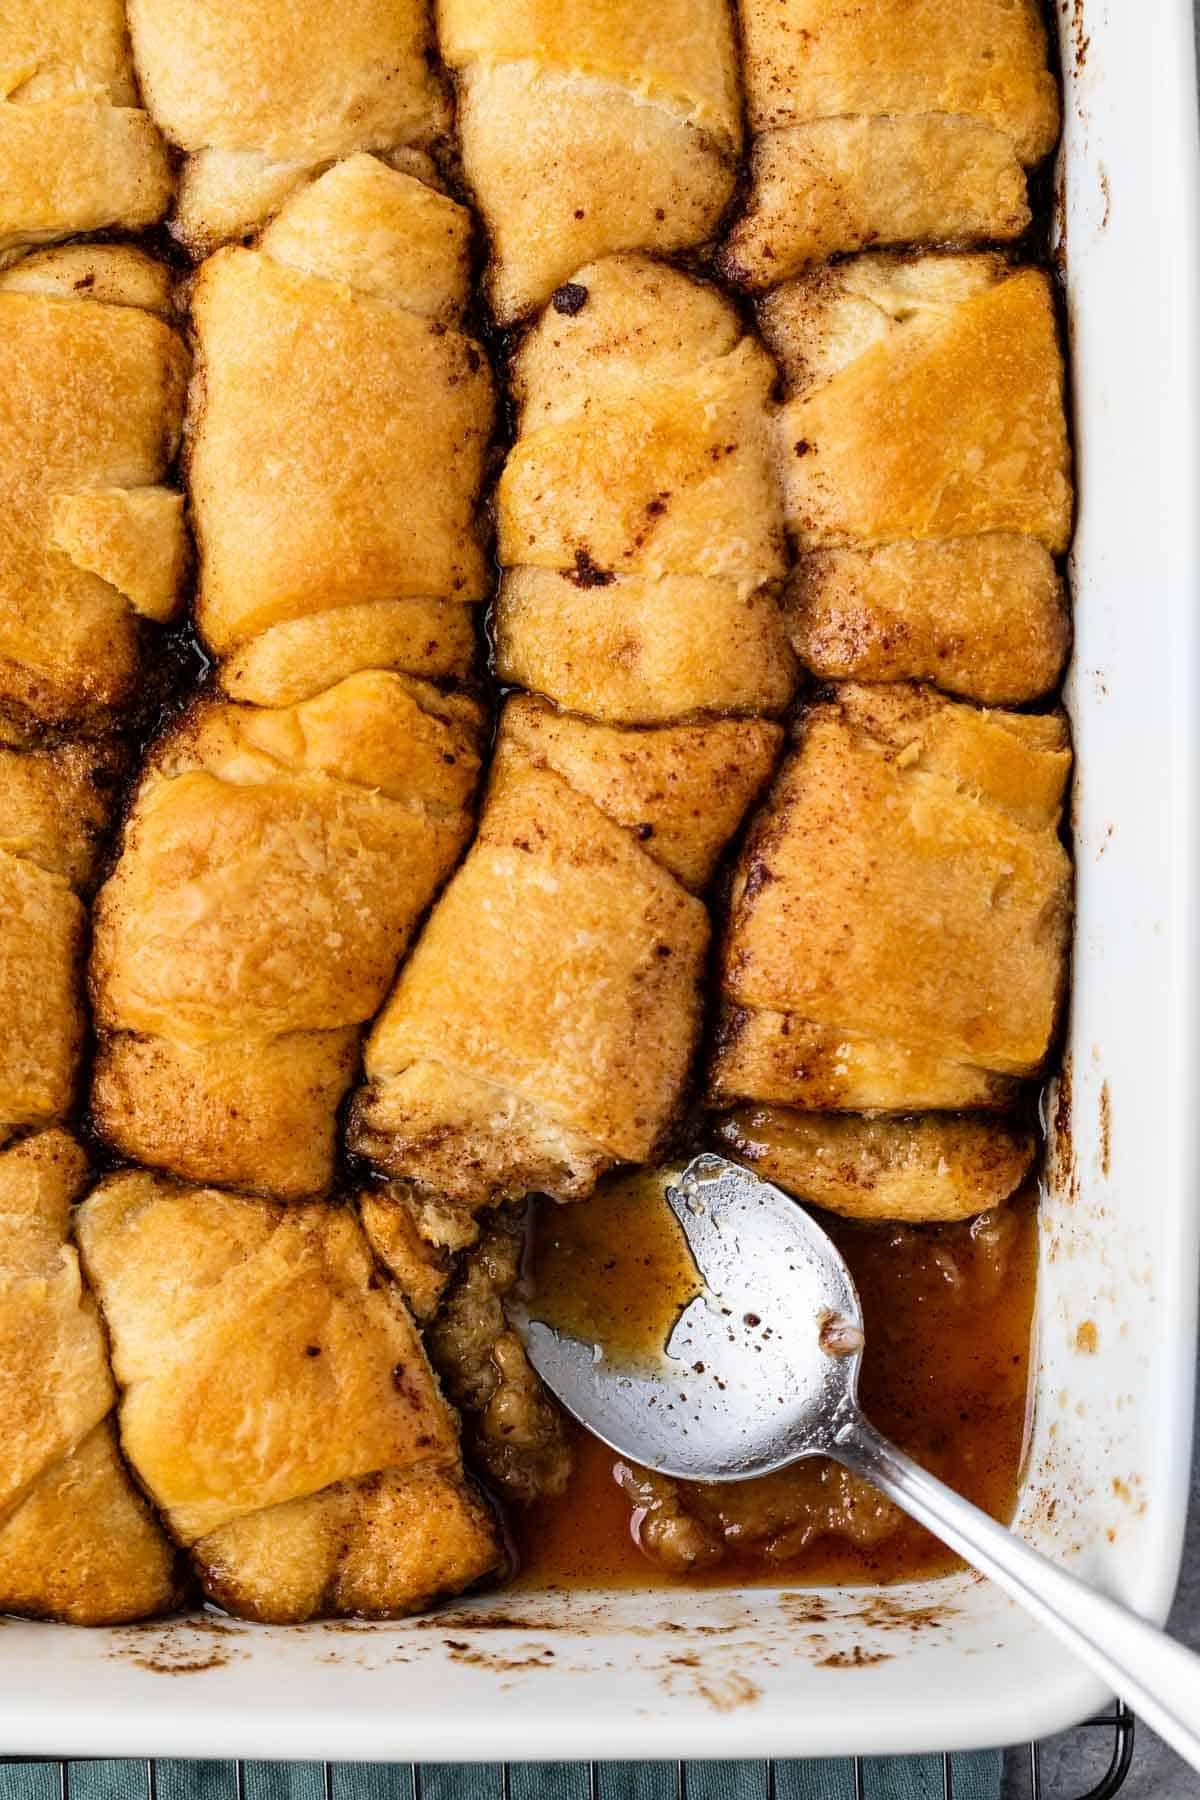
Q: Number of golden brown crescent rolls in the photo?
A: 14